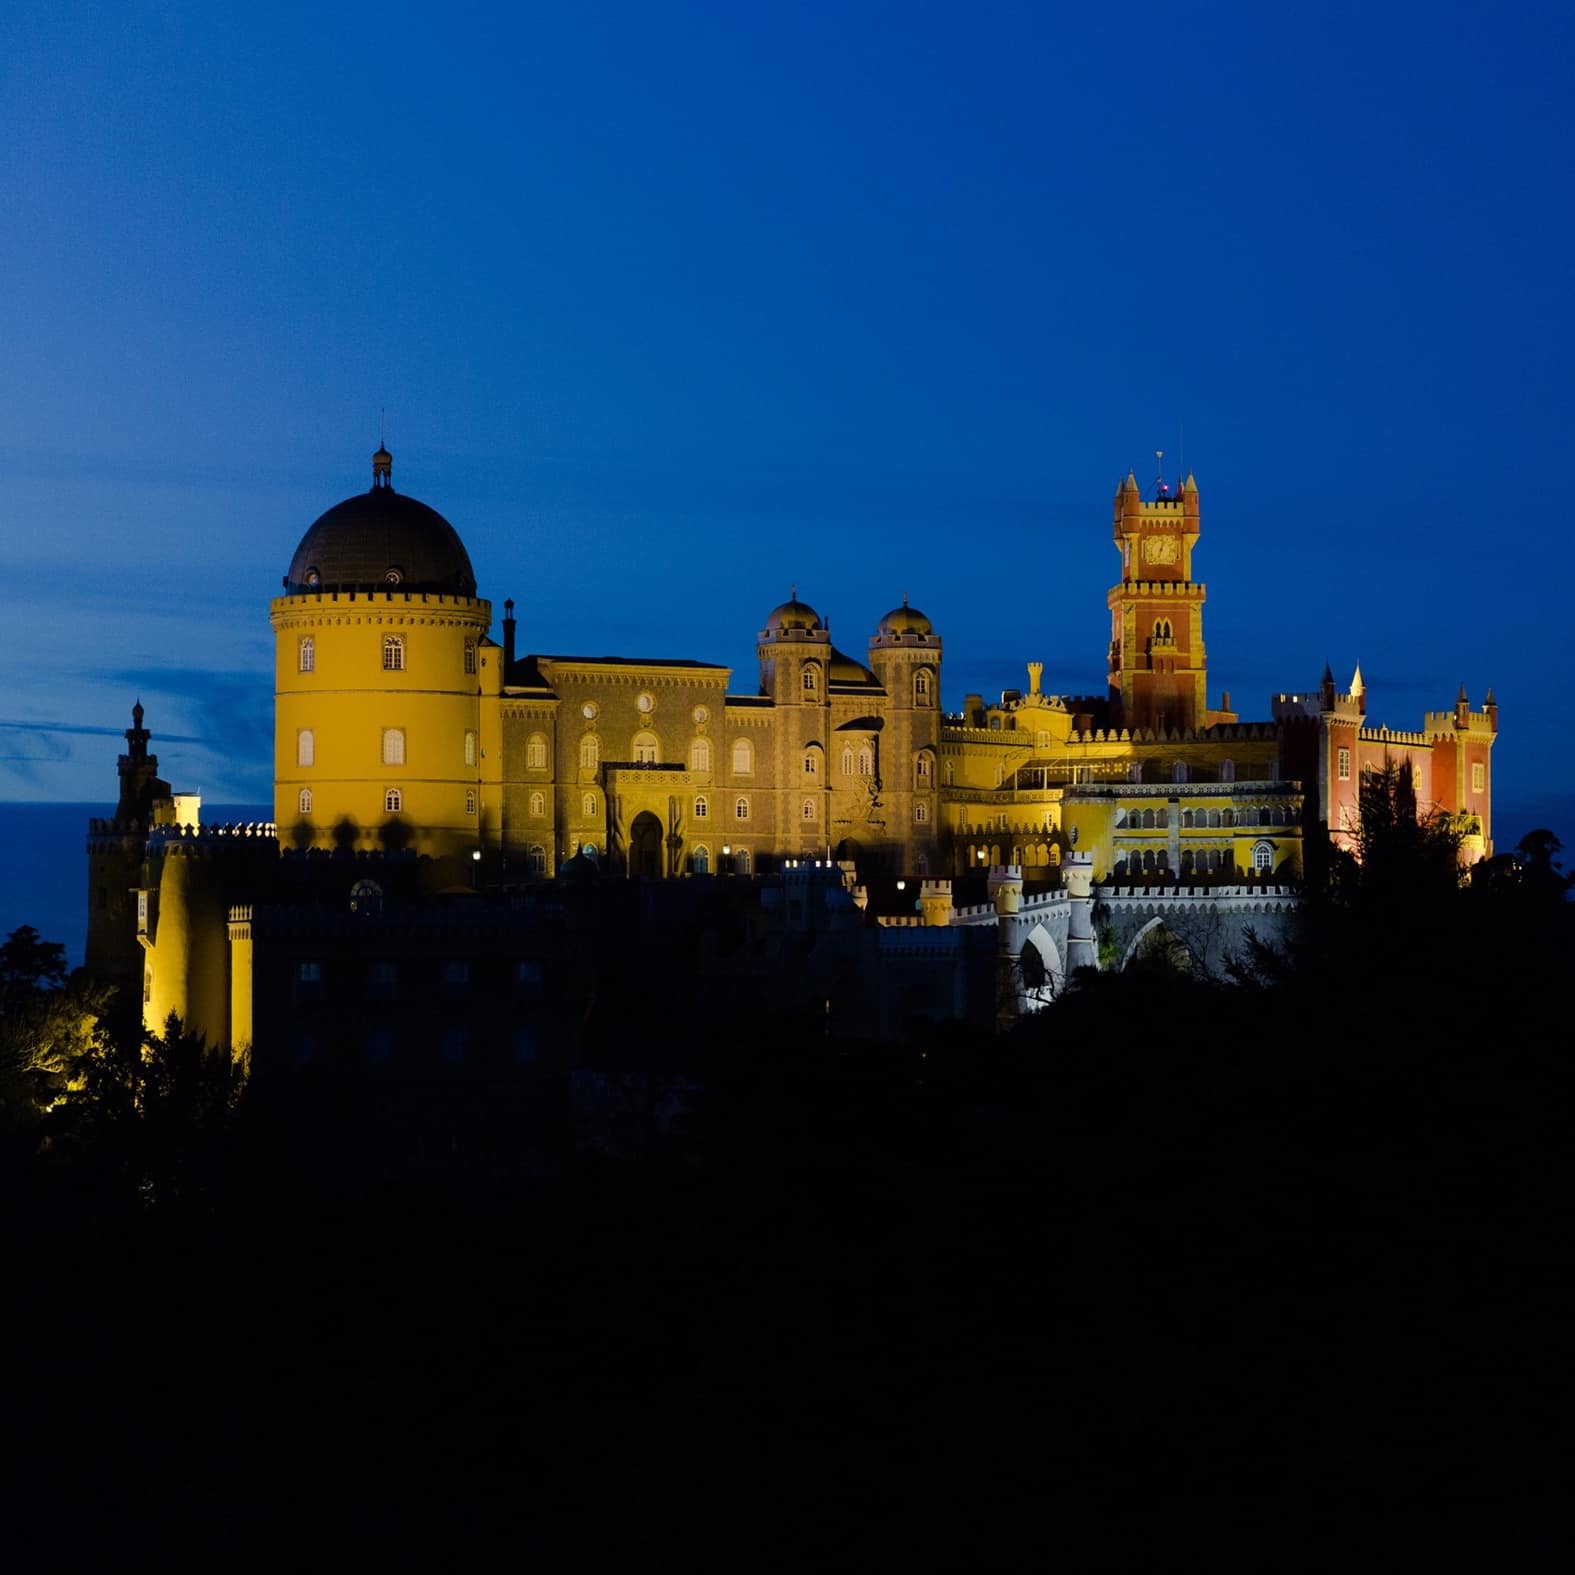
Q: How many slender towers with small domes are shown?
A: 2